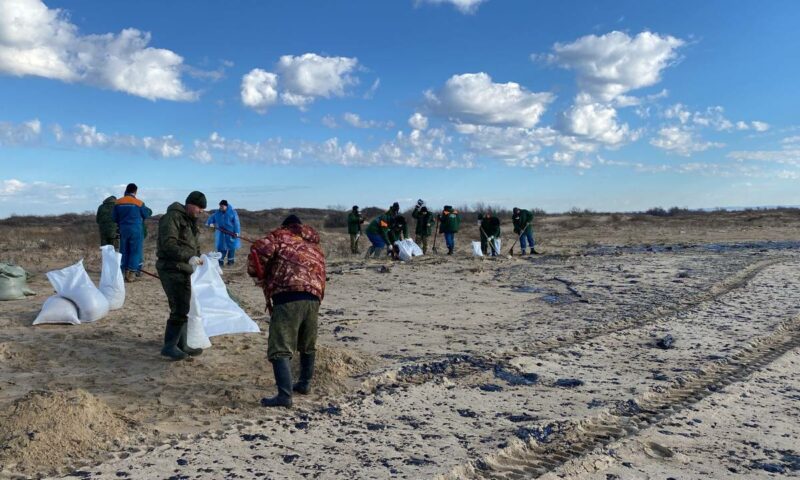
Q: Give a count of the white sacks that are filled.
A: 3